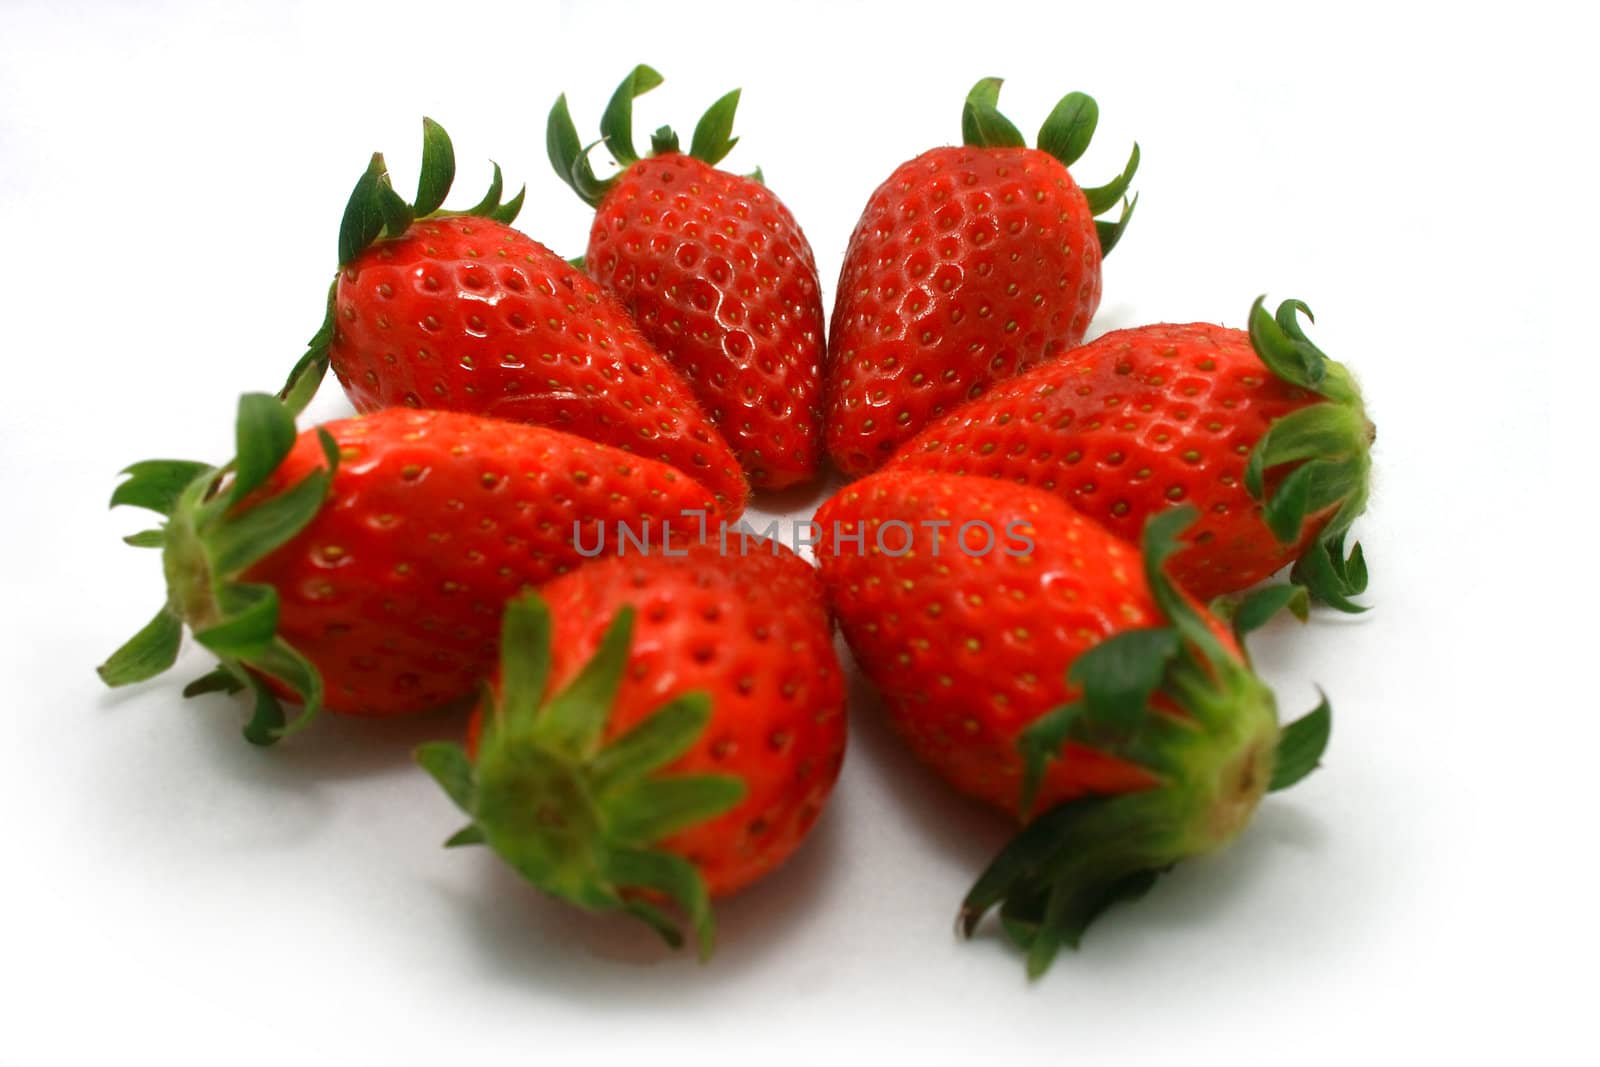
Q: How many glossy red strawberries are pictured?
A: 7